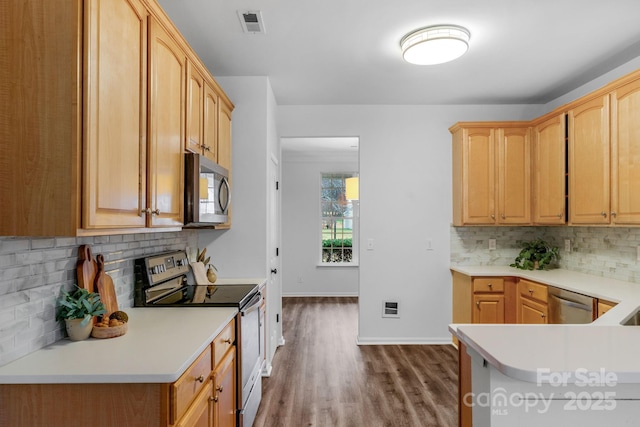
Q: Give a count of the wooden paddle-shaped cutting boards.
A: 2